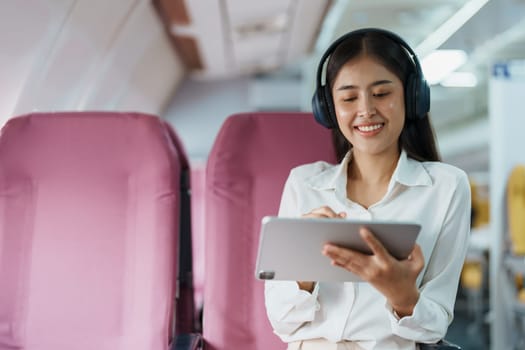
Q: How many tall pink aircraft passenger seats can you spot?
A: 2